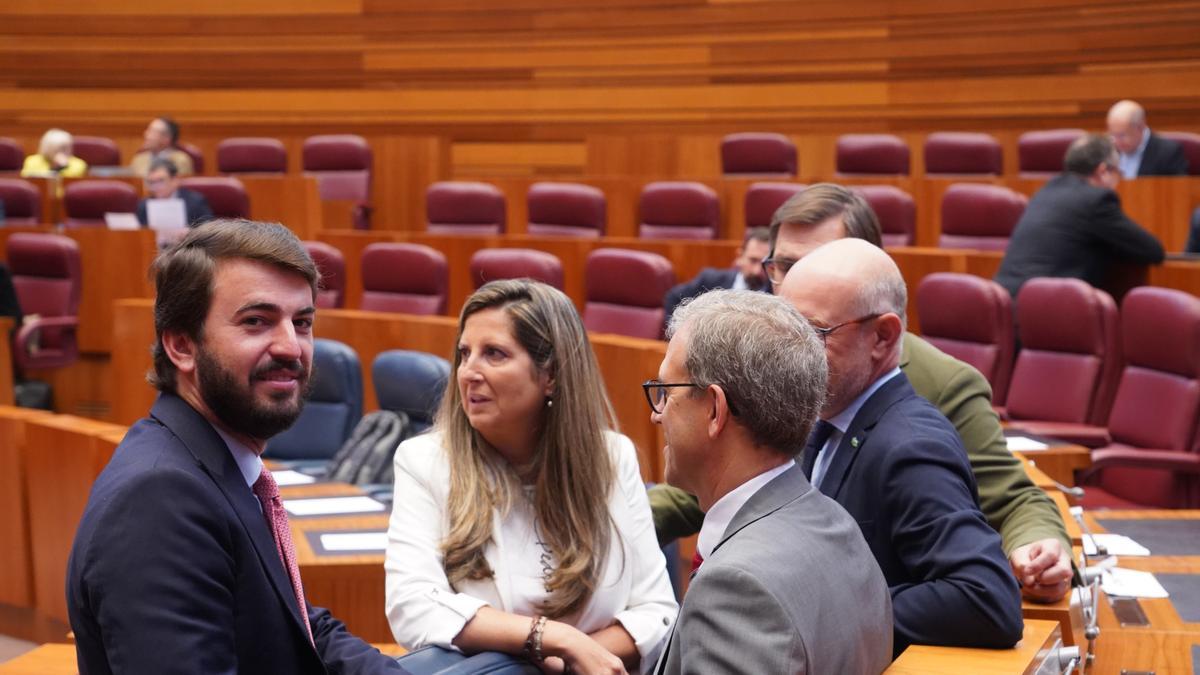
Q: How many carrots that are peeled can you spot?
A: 0